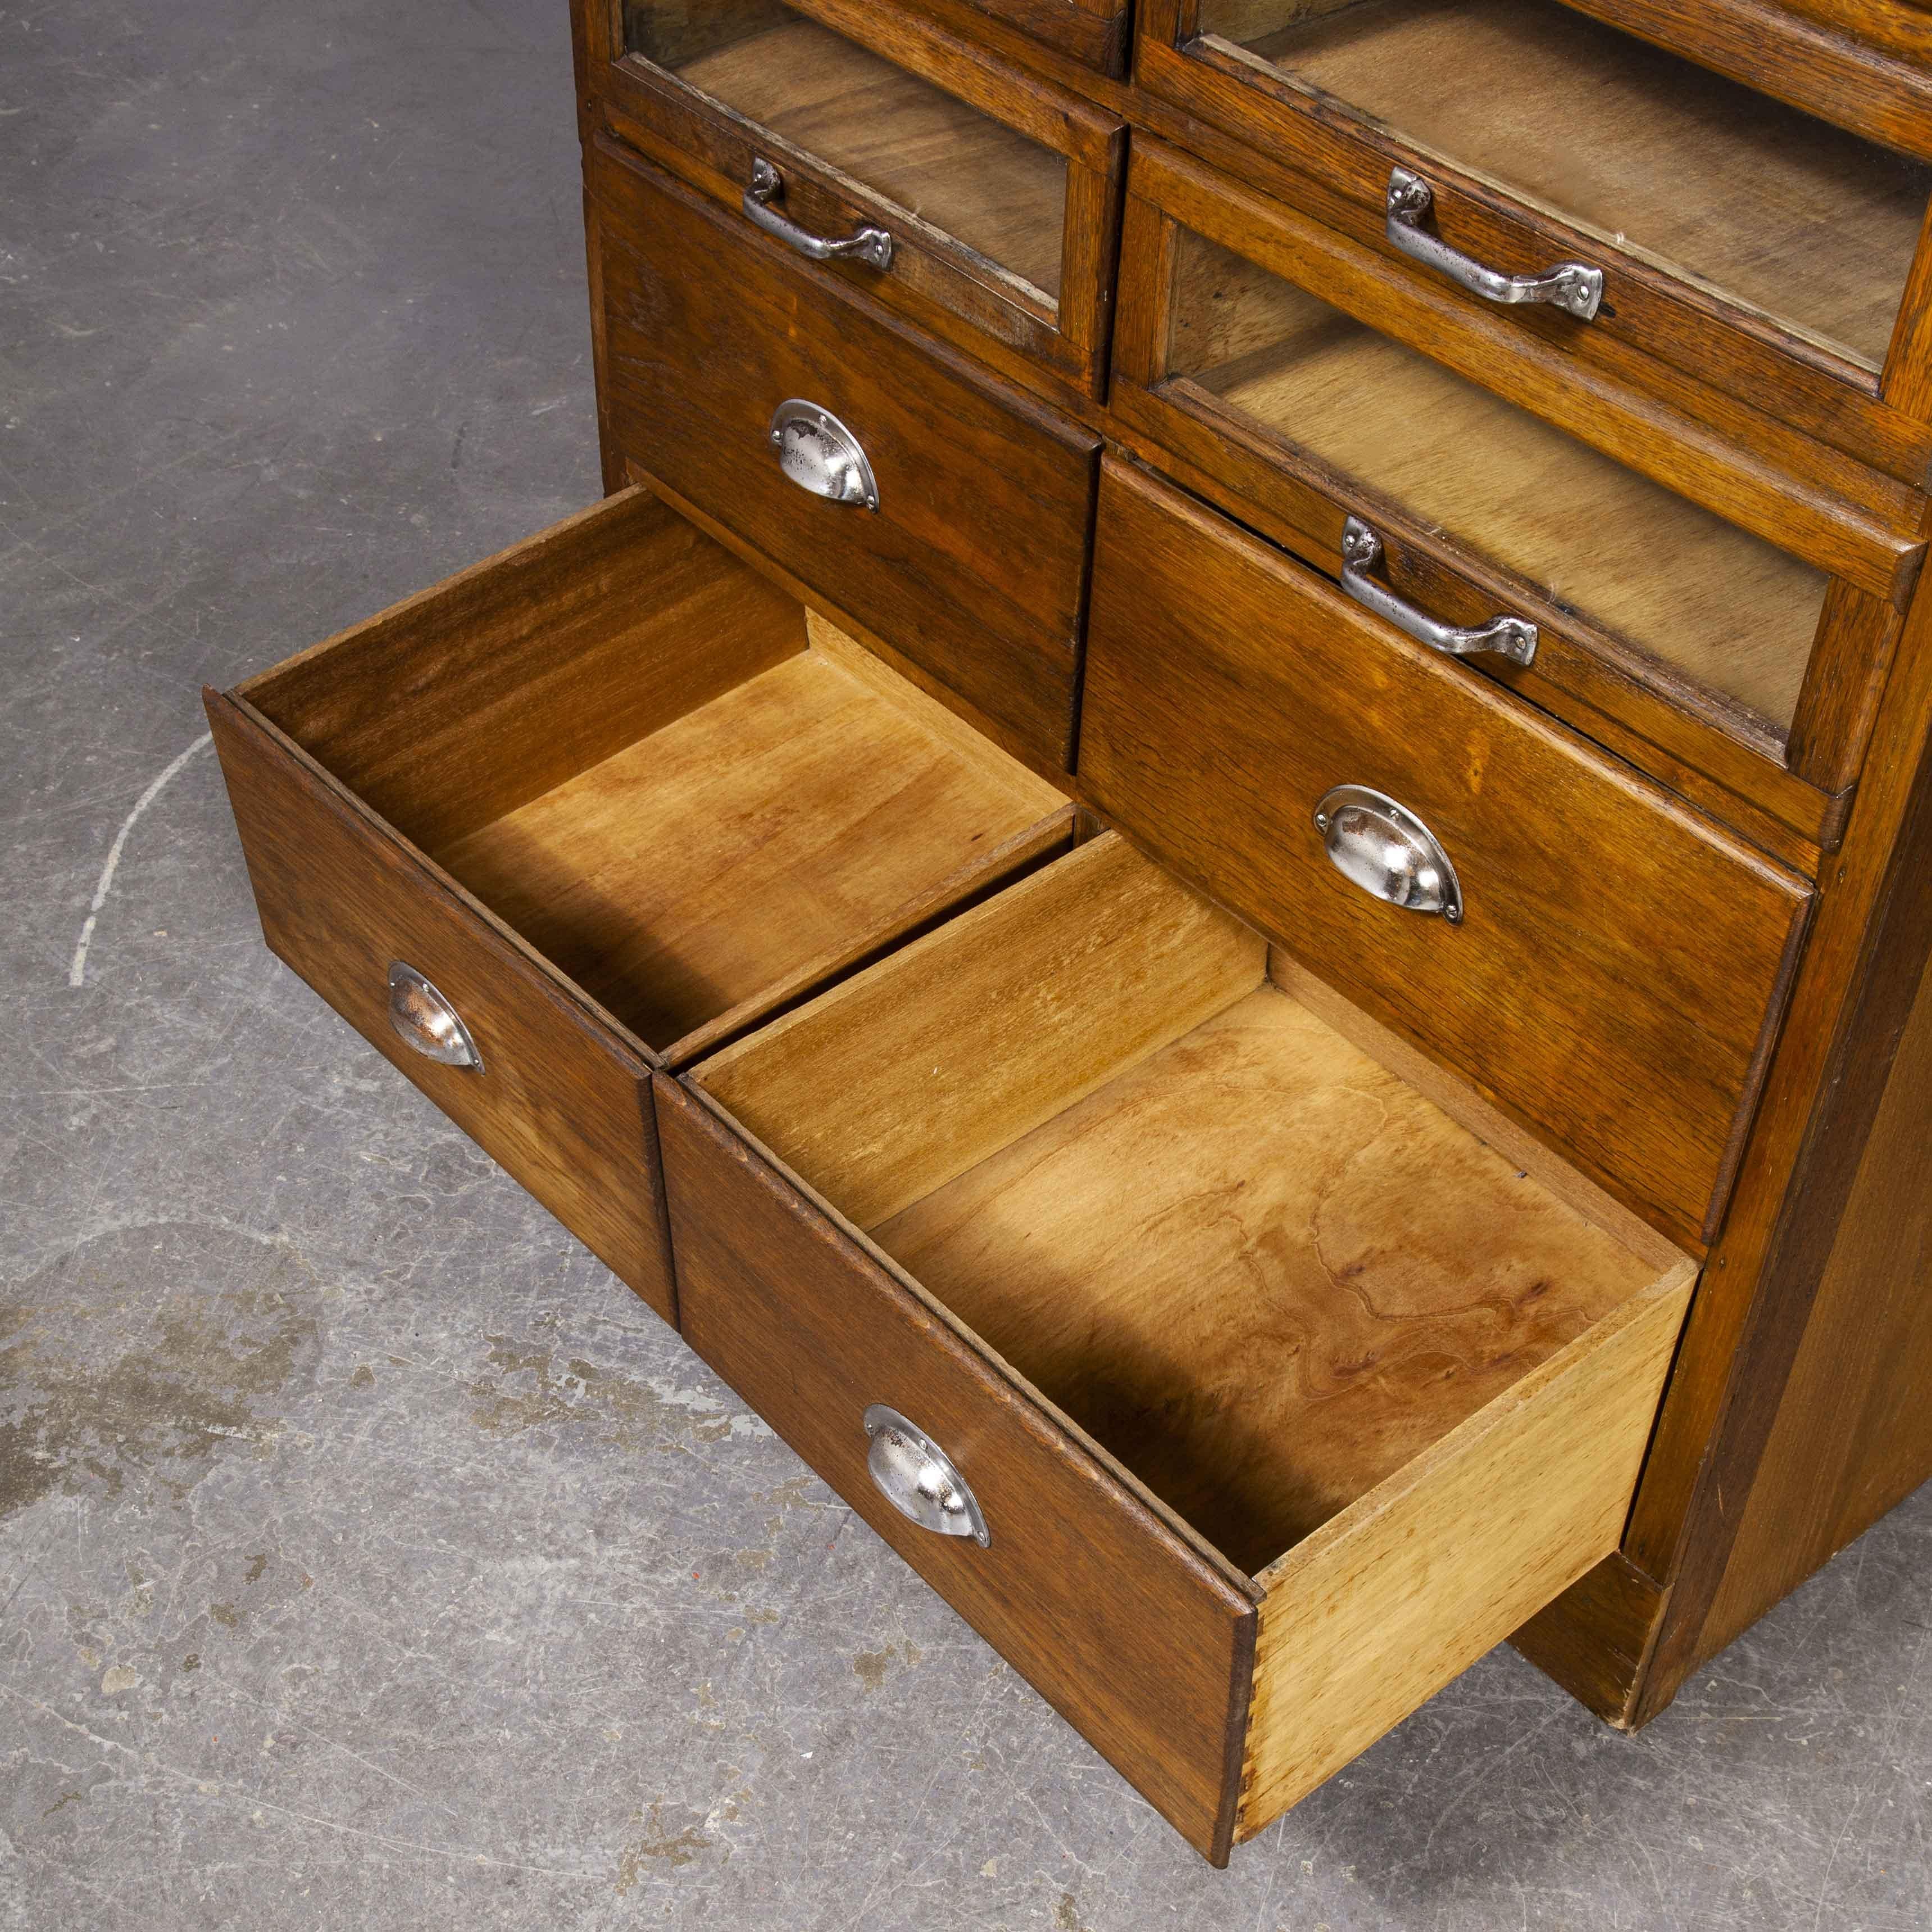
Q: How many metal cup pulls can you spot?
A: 4